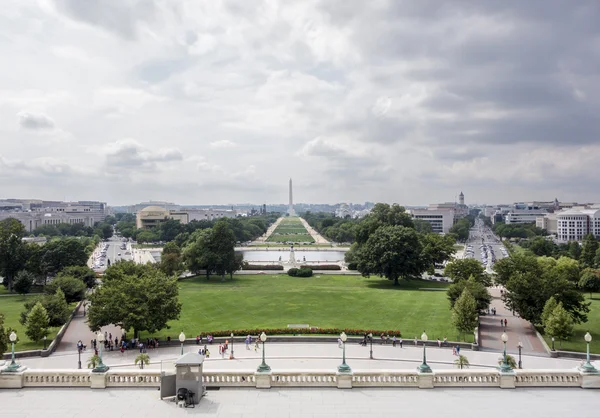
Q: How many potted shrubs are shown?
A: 4